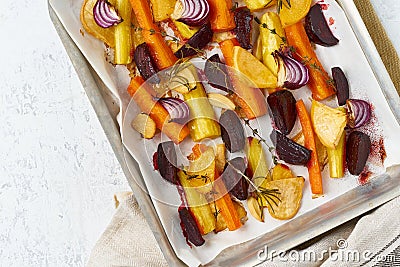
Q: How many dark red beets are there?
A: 13